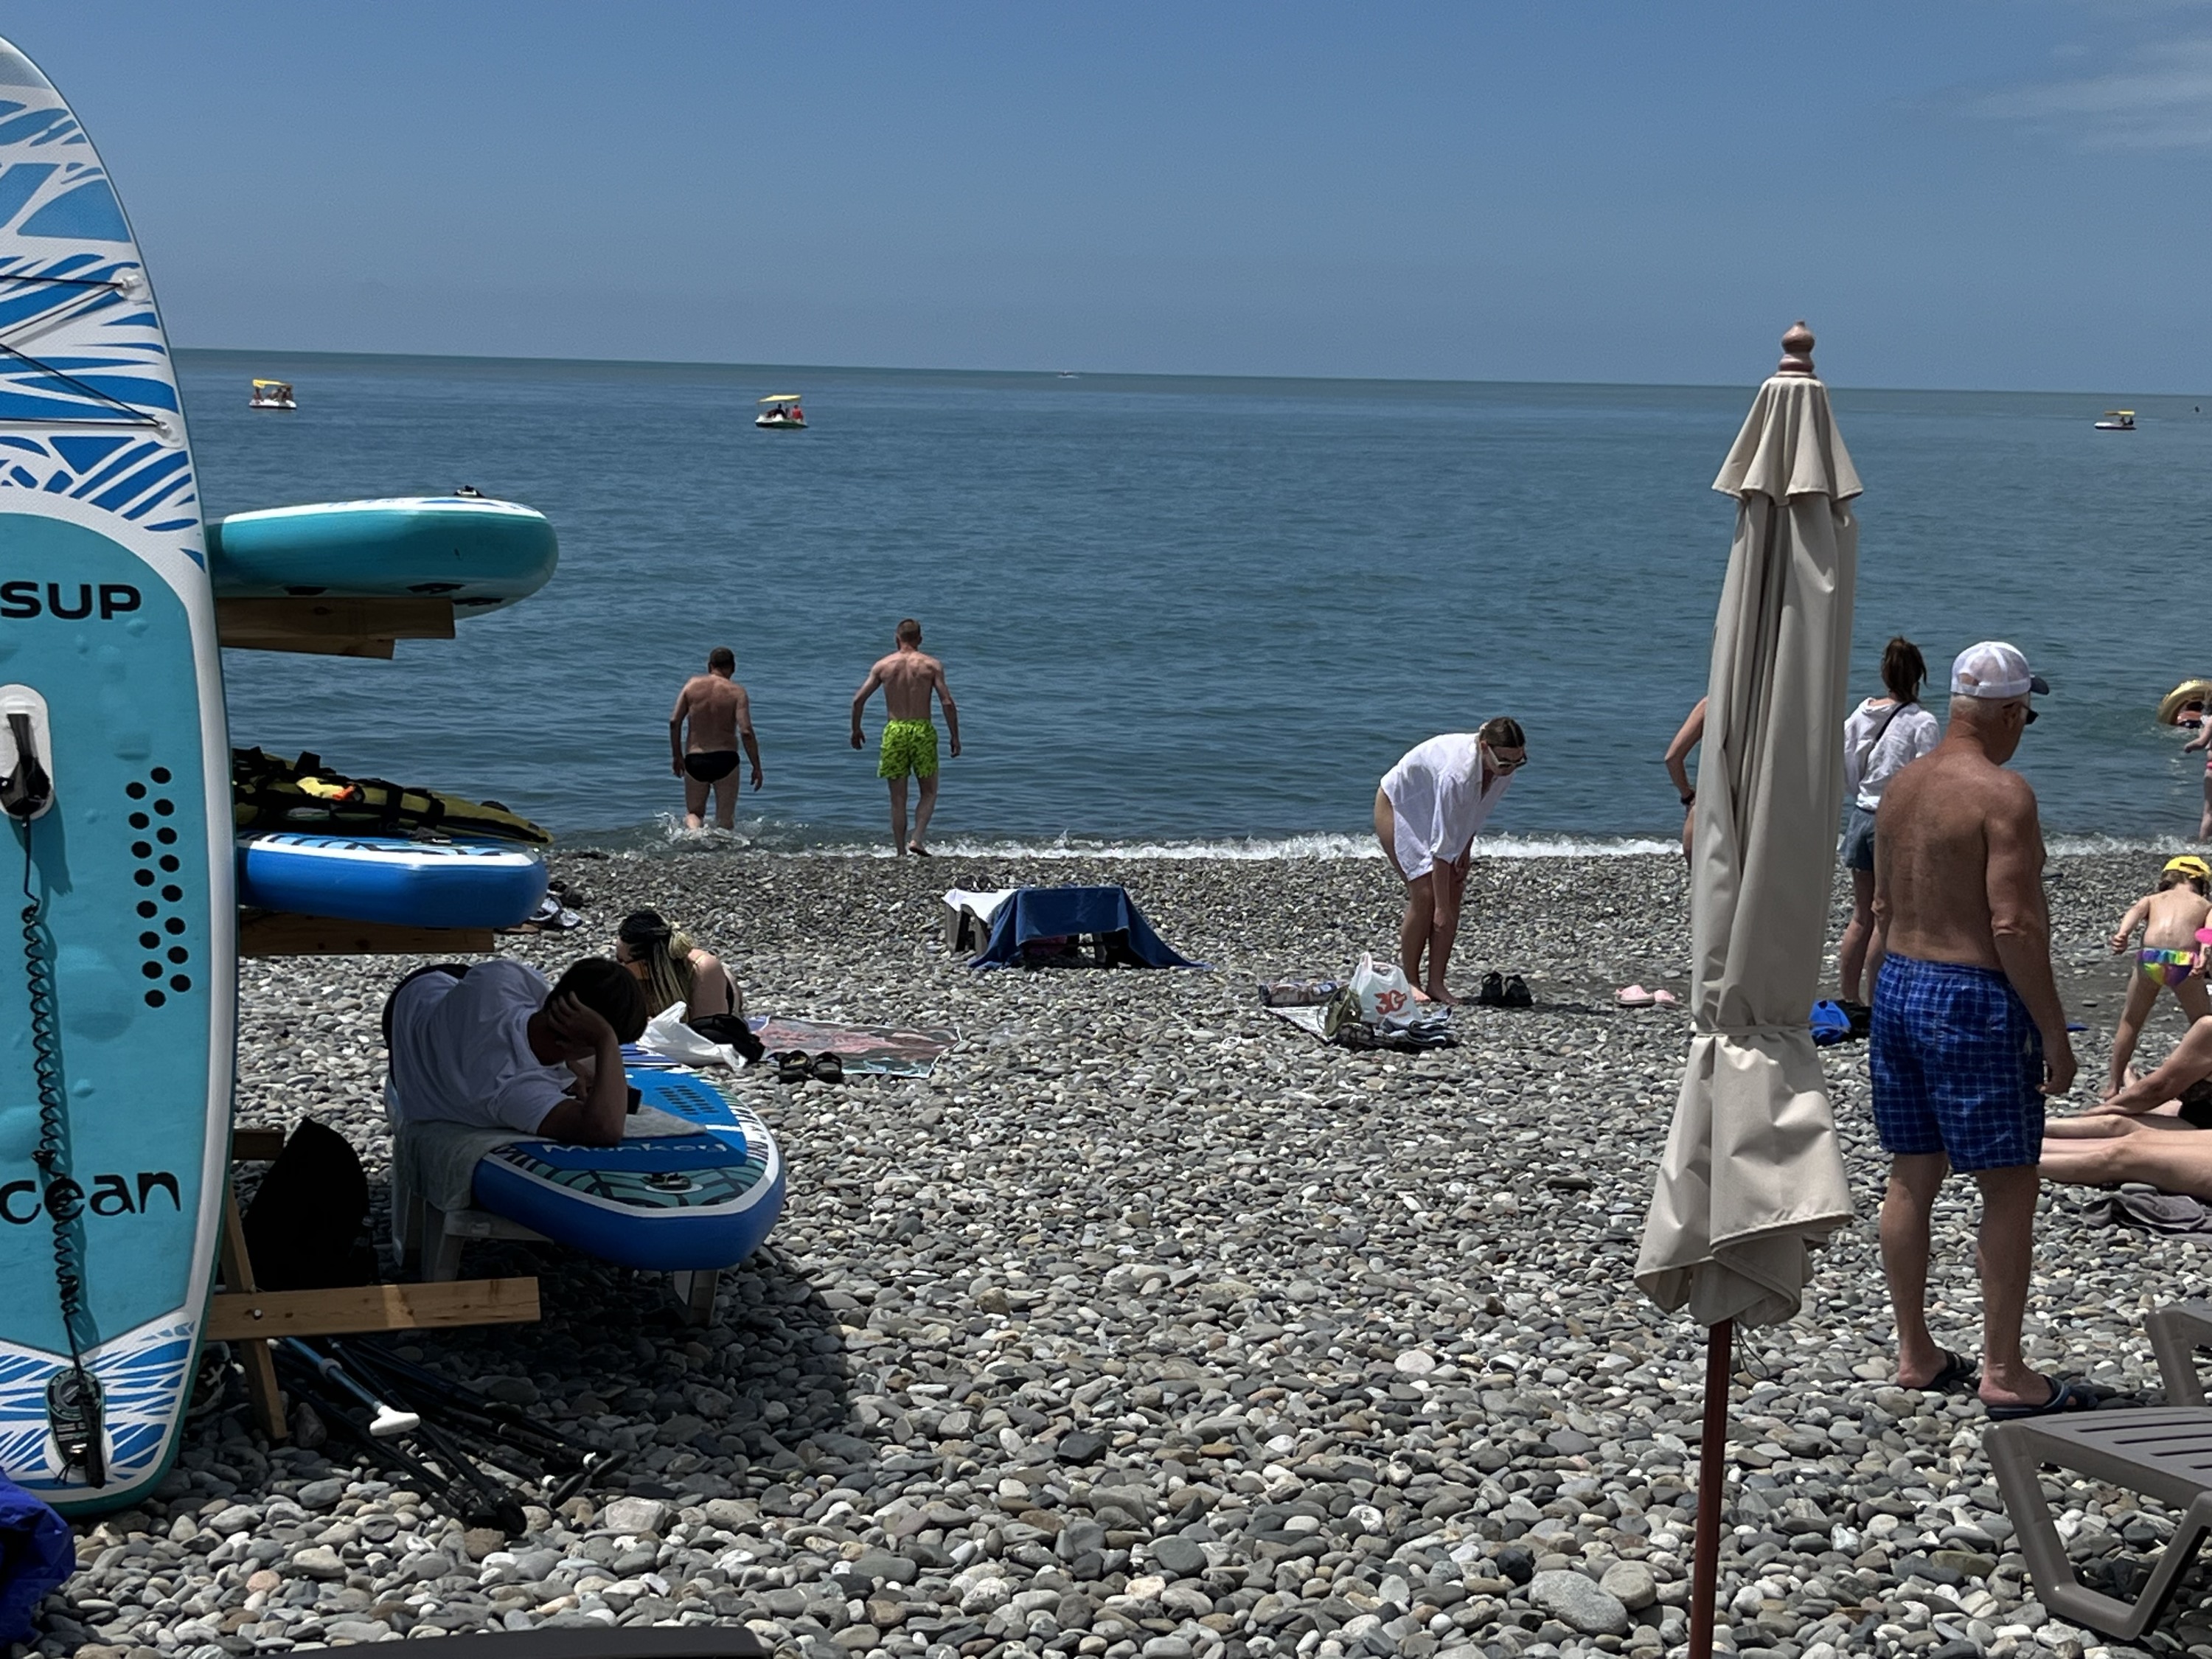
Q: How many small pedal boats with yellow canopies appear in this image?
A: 3